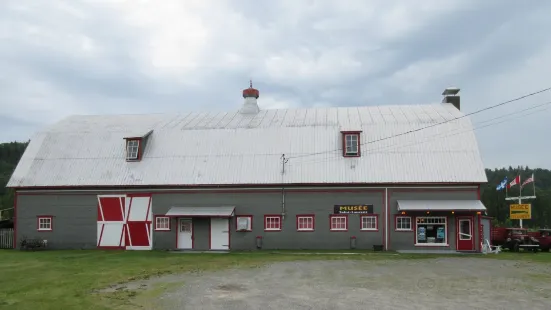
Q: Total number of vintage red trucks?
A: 2